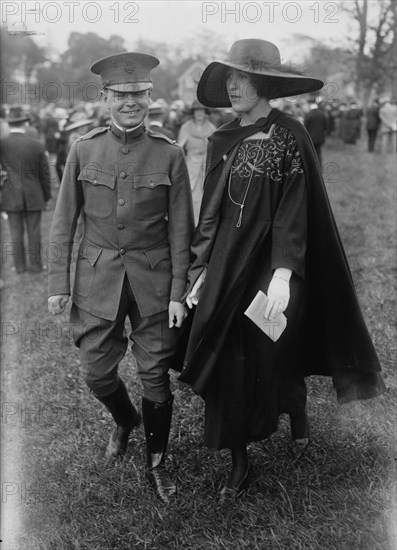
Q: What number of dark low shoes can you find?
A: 2